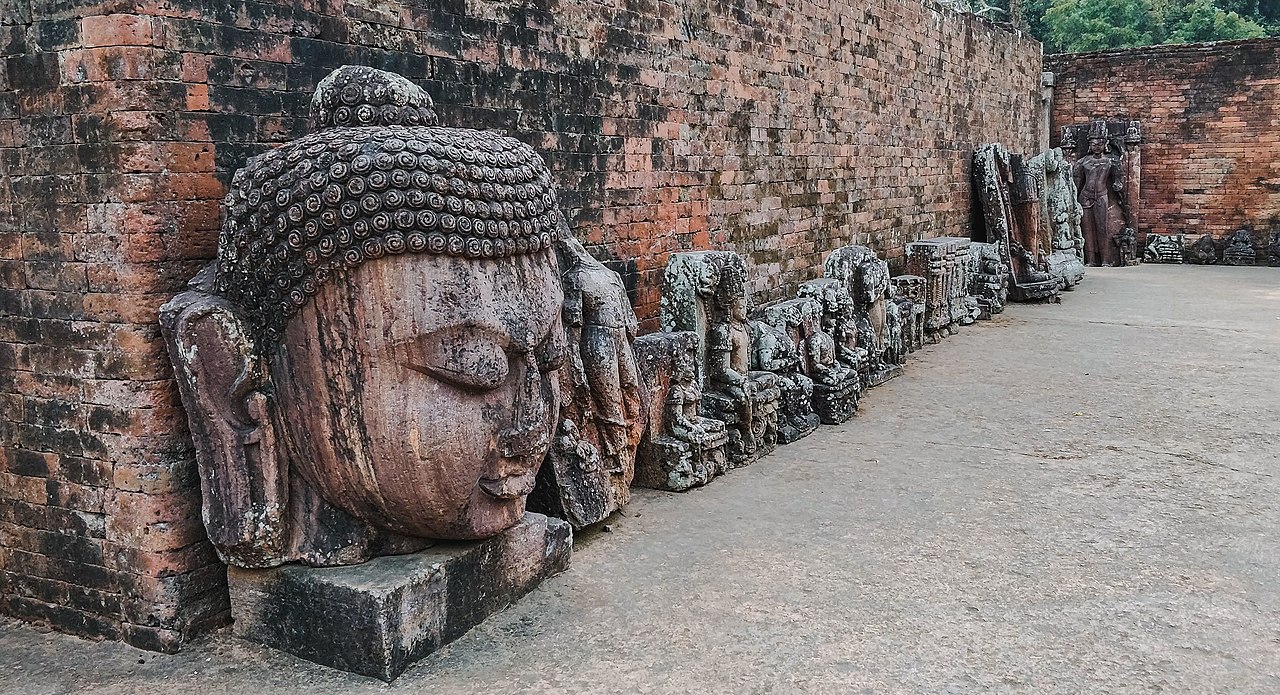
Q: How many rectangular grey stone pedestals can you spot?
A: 1